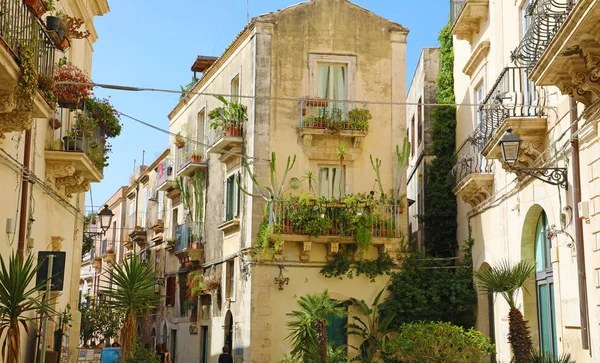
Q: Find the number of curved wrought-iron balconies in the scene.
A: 3